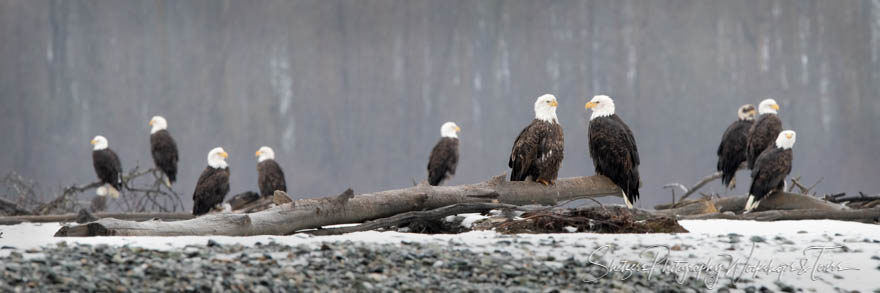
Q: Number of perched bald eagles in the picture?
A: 10